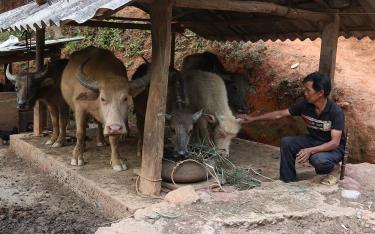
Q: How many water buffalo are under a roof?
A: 5